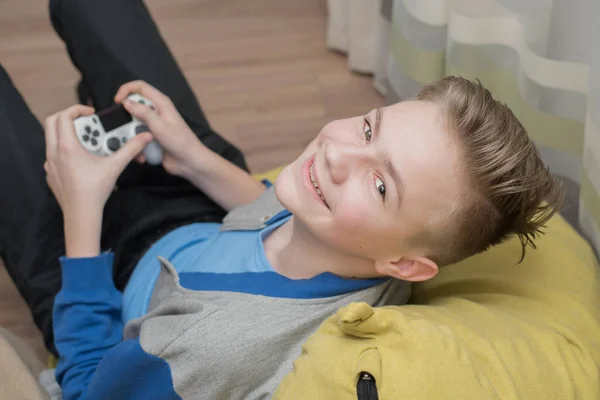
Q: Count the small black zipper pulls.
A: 1